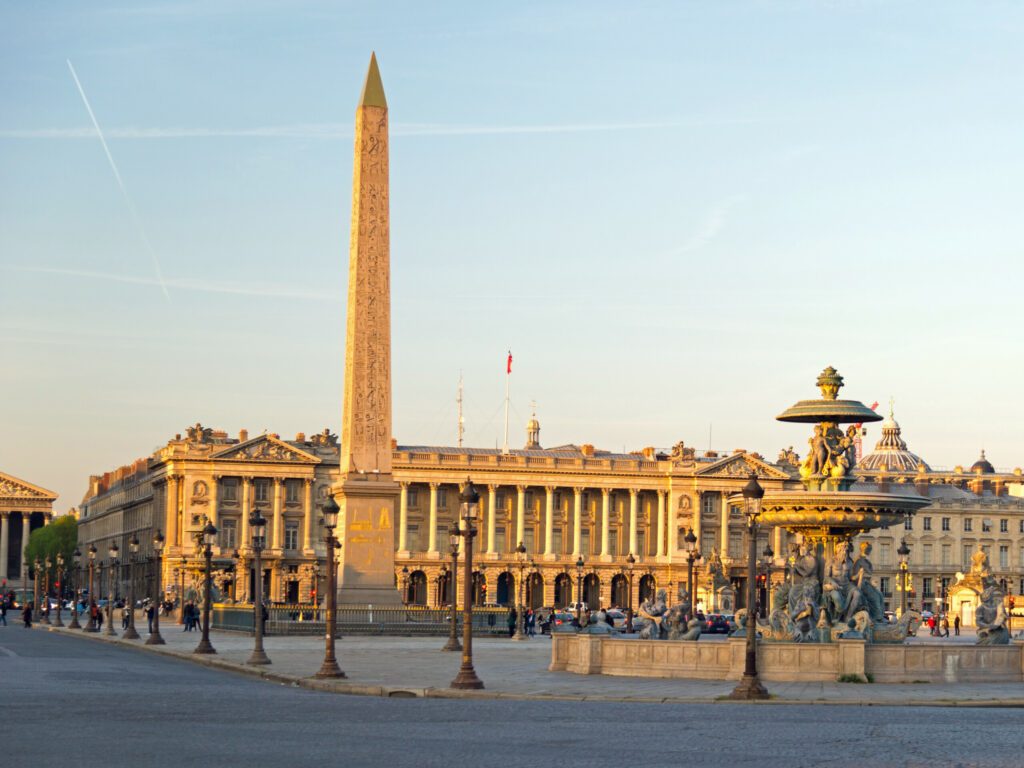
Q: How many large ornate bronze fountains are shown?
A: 1